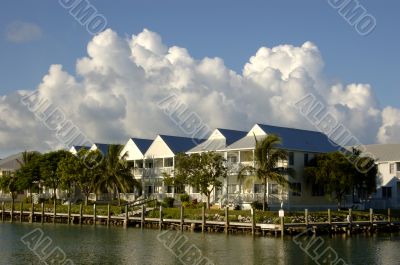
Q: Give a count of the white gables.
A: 6